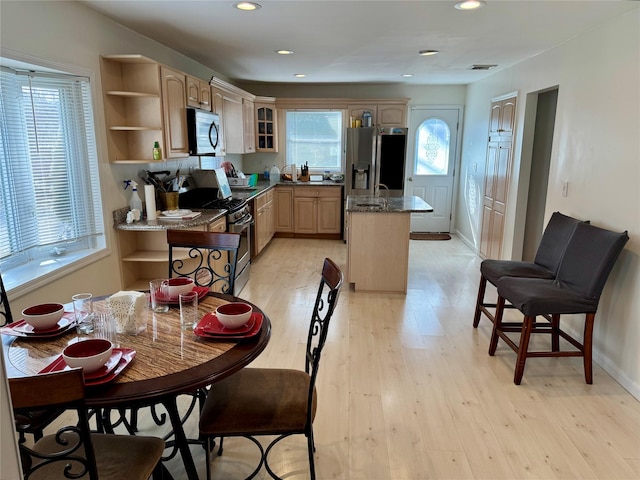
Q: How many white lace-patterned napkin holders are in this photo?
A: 1